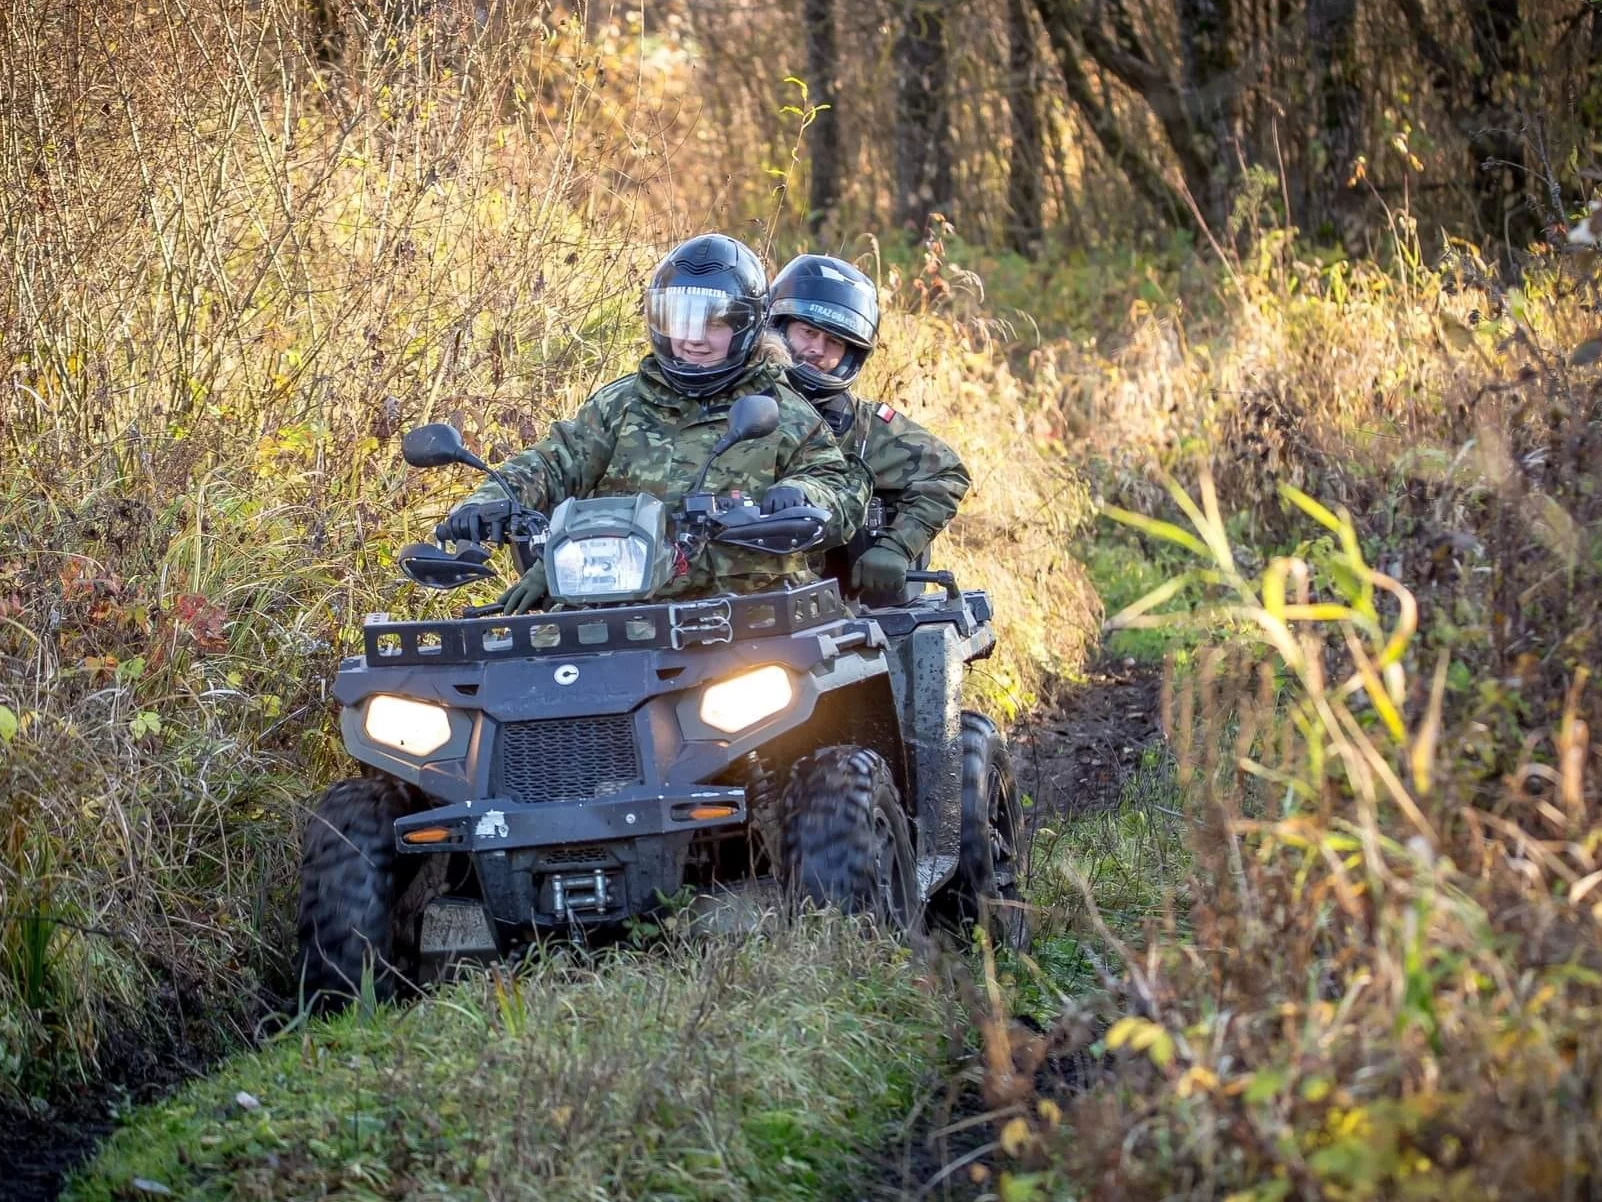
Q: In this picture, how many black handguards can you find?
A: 2